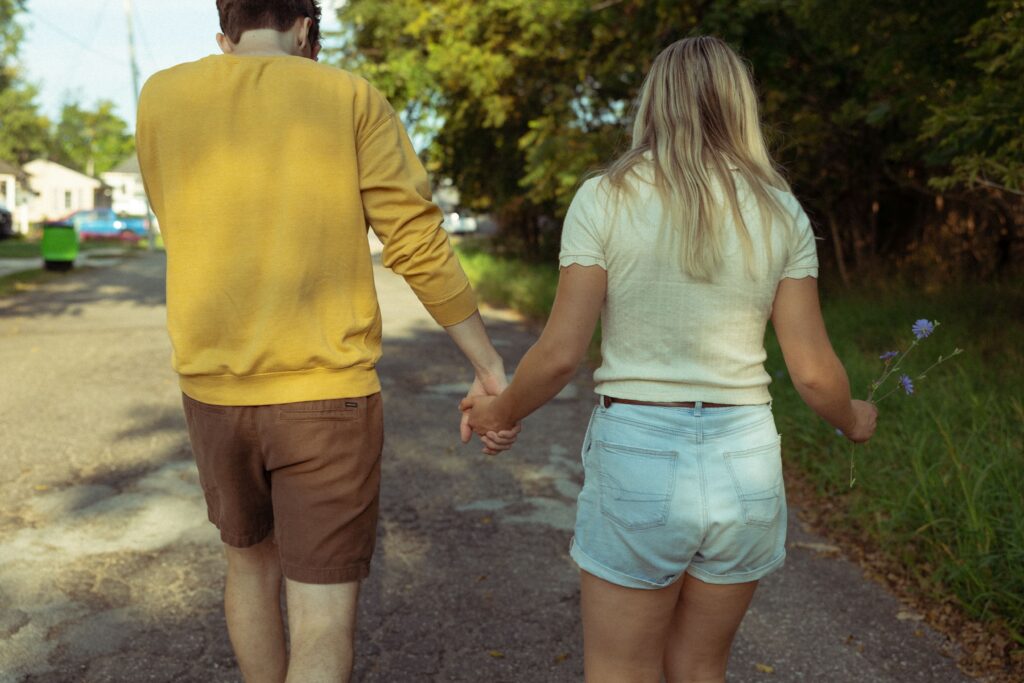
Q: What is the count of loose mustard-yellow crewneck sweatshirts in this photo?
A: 1